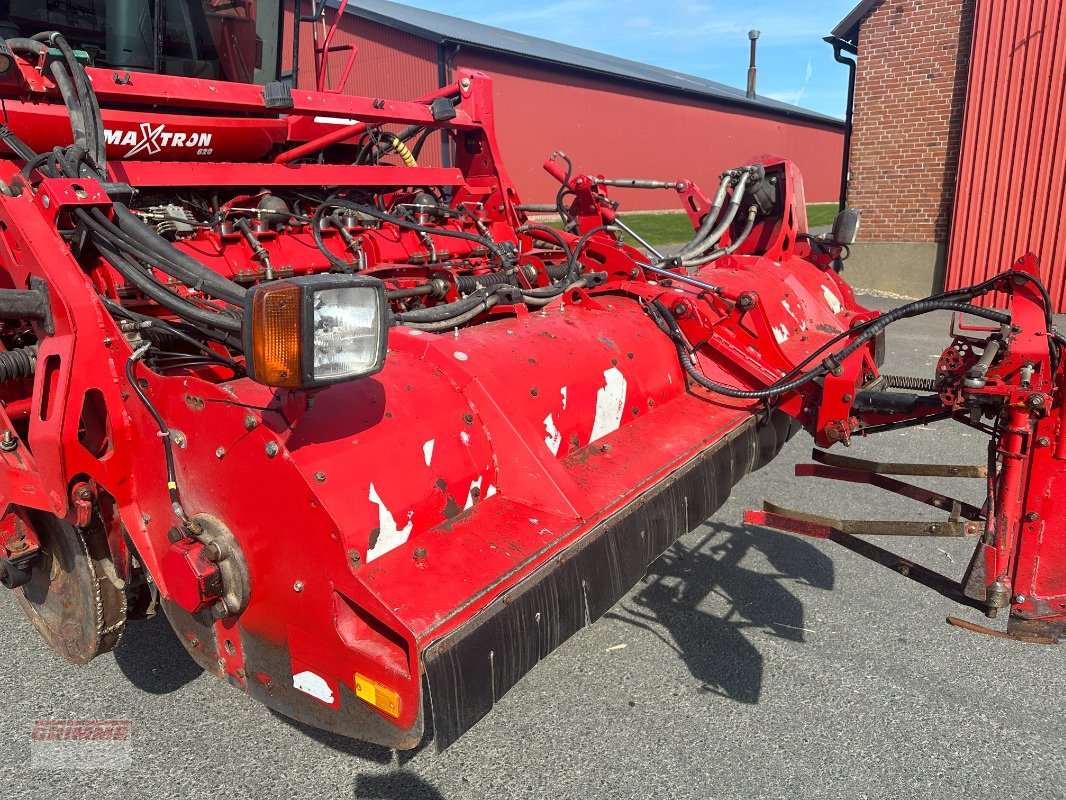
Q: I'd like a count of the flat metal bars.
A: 4